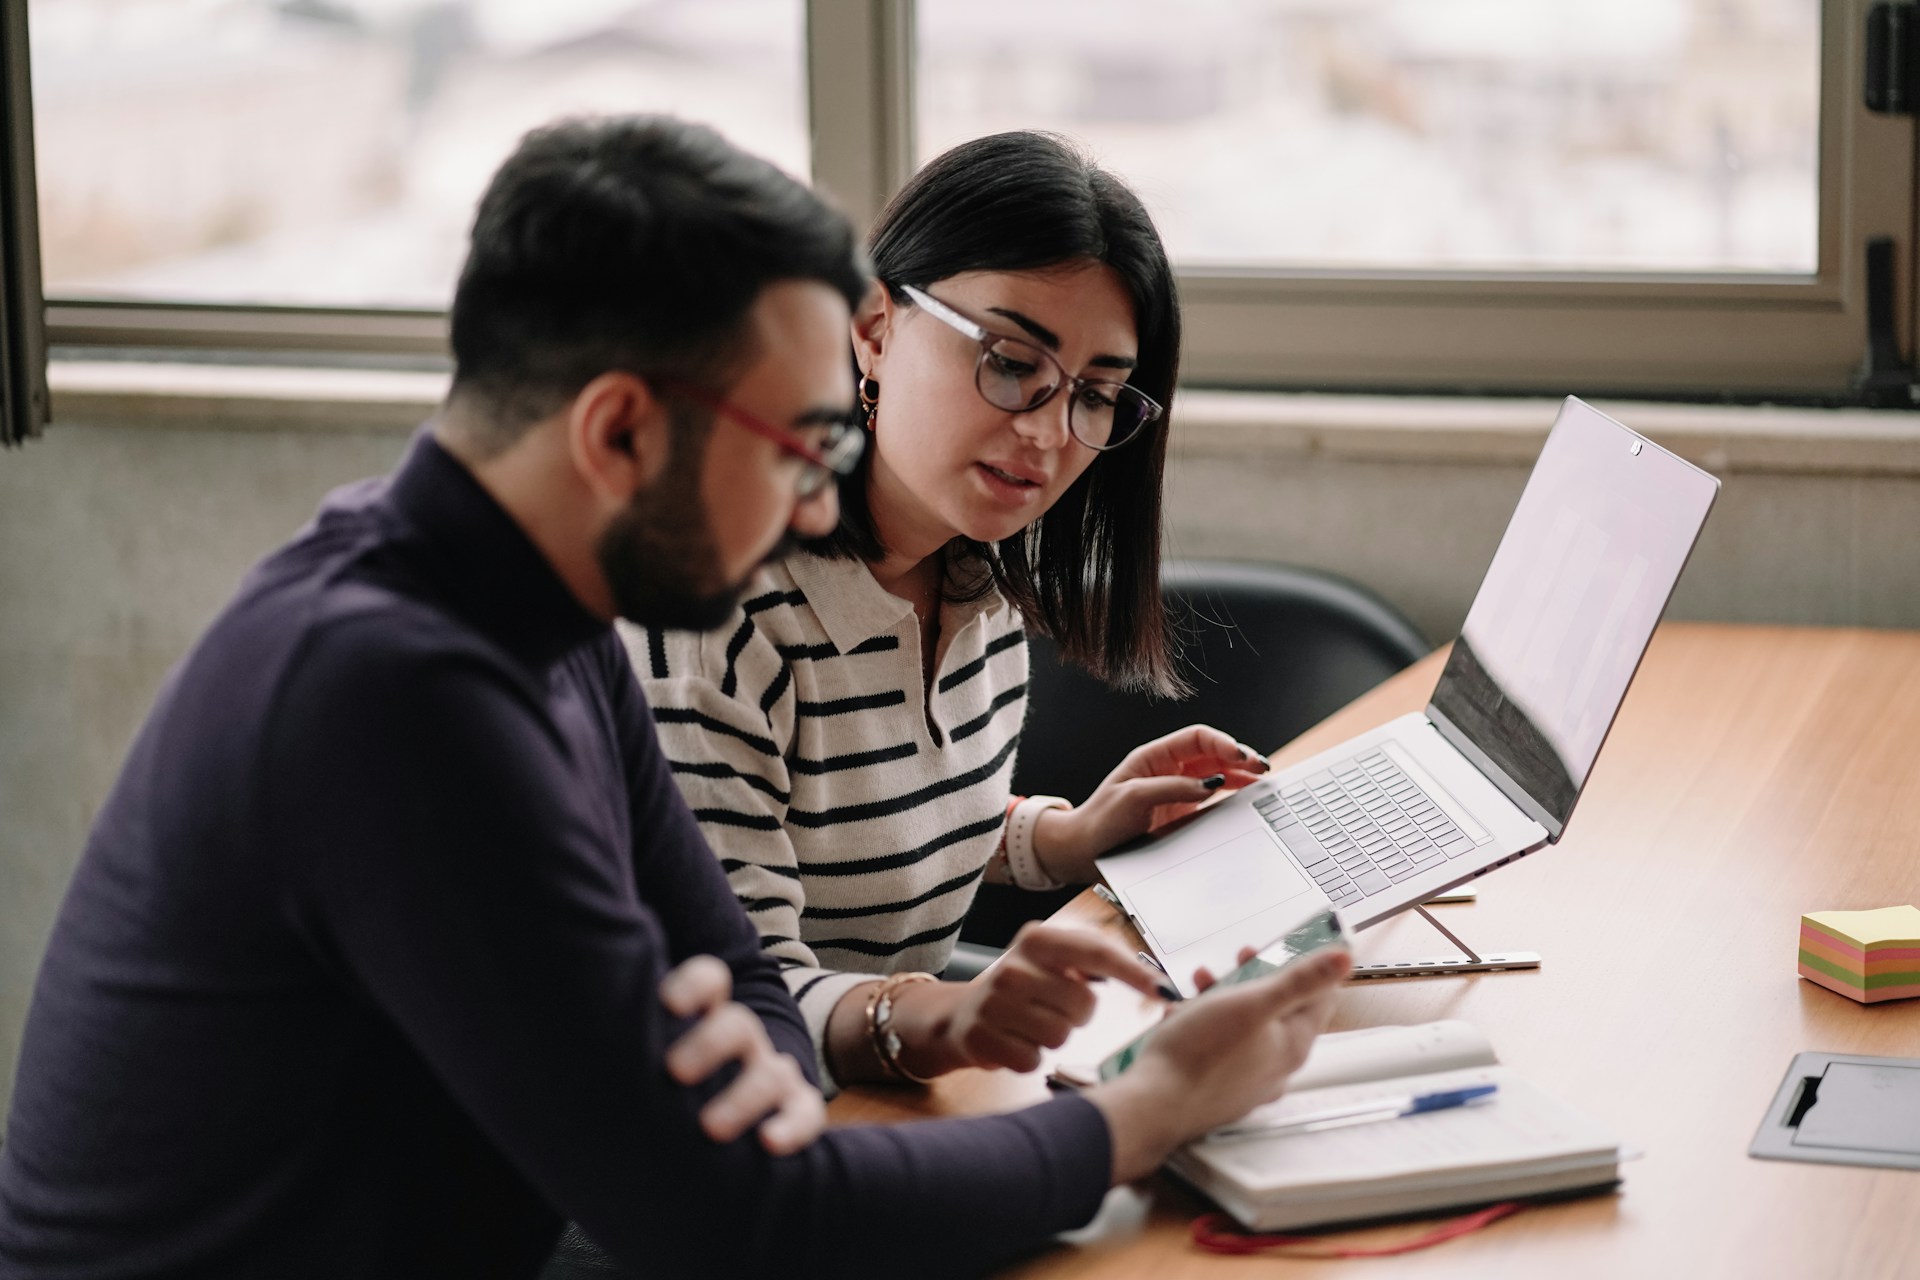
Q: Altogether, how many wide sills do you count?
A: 1